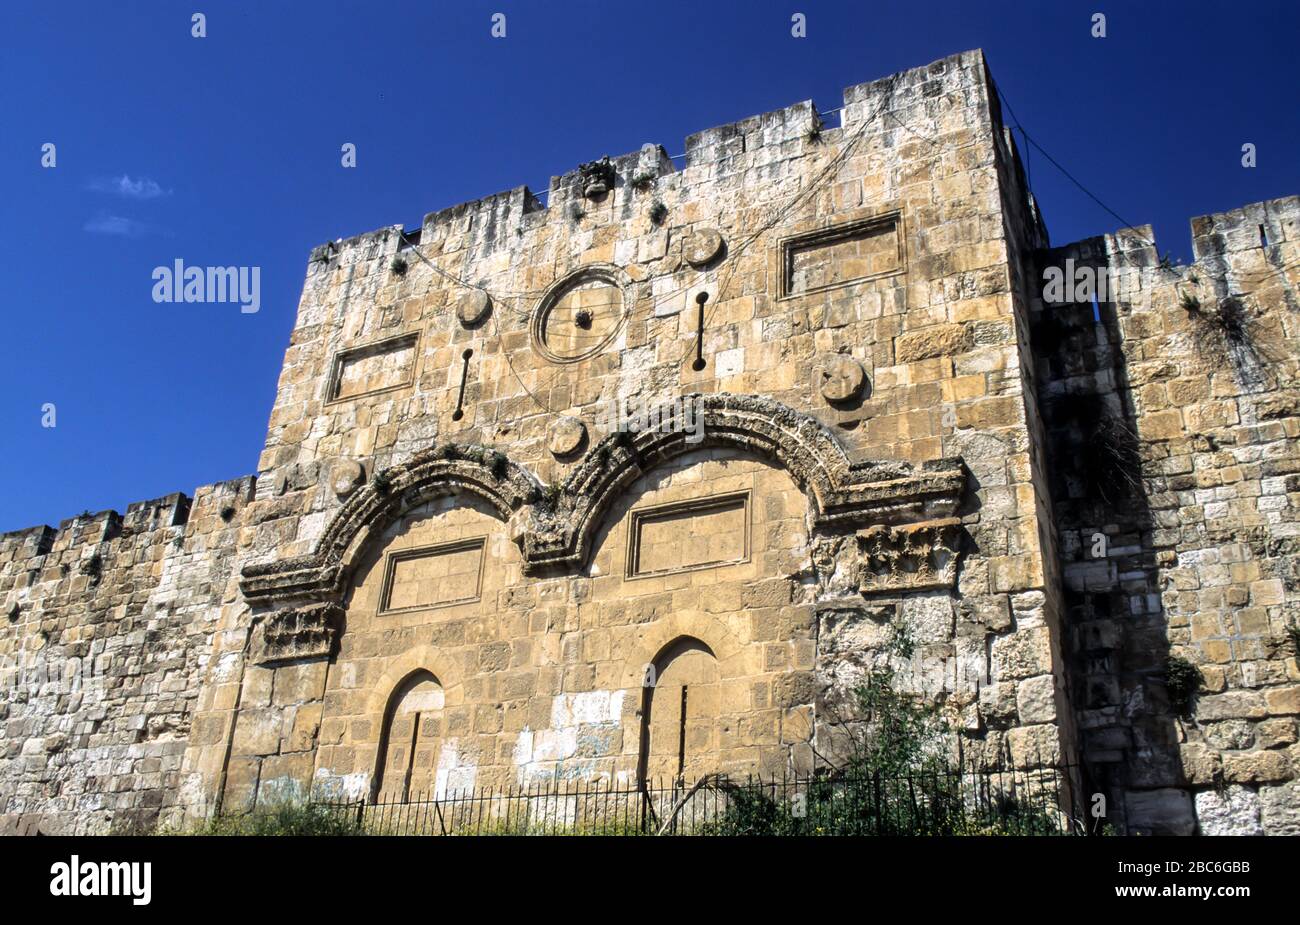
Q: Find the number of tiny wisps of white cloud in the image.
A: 2